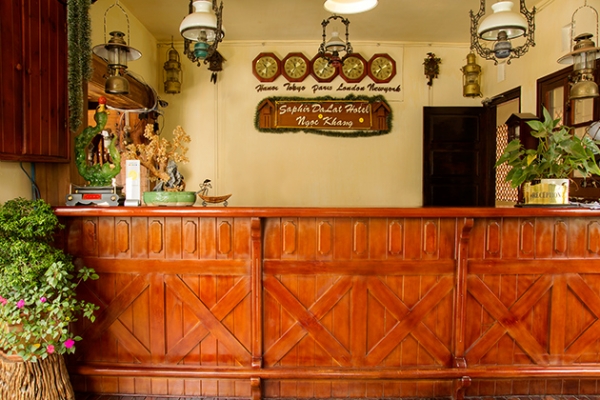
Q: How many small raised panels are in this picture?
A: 14